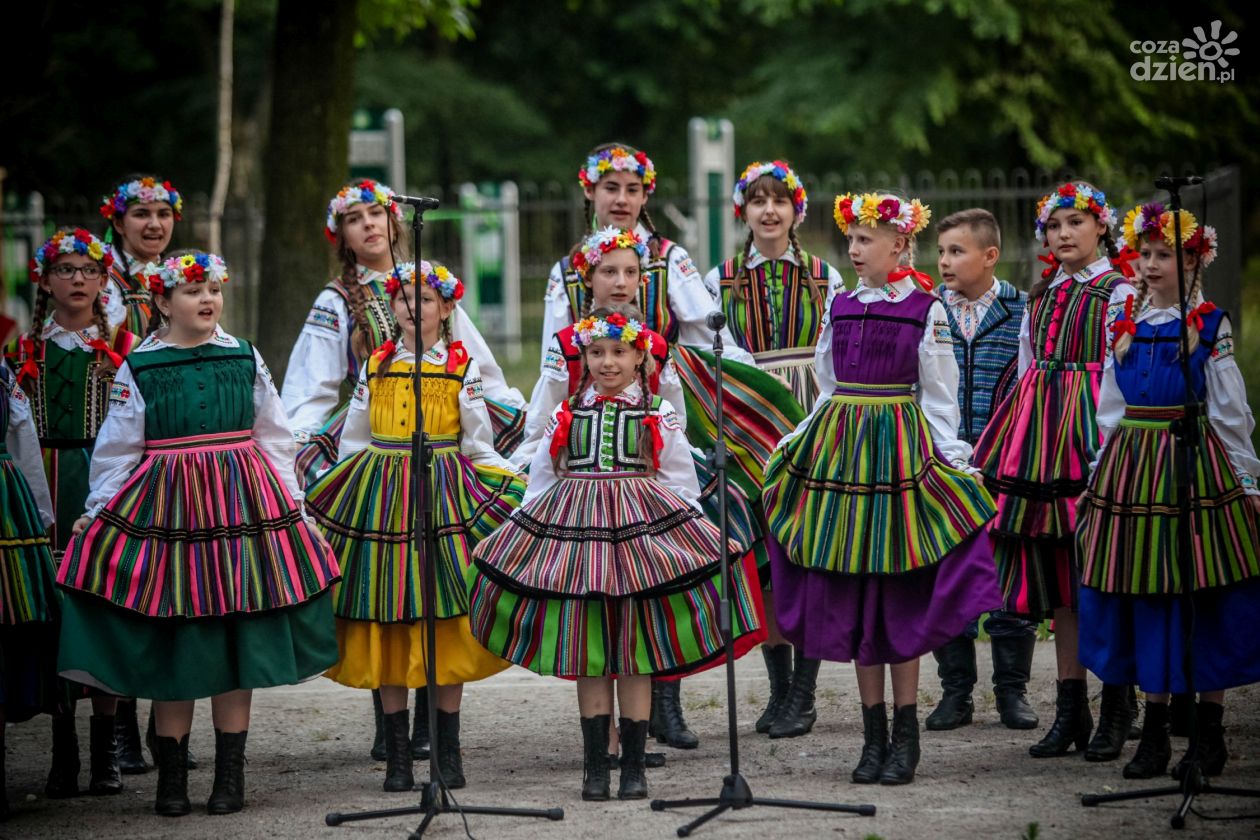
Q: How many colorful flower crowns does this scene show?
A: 12